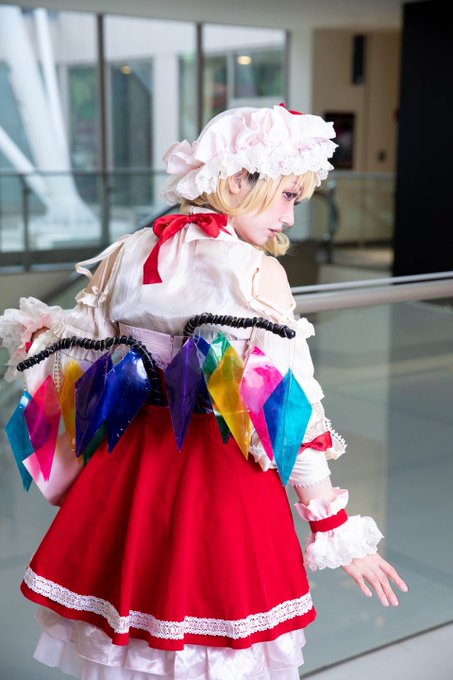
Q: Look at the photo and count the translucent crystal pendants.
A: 12